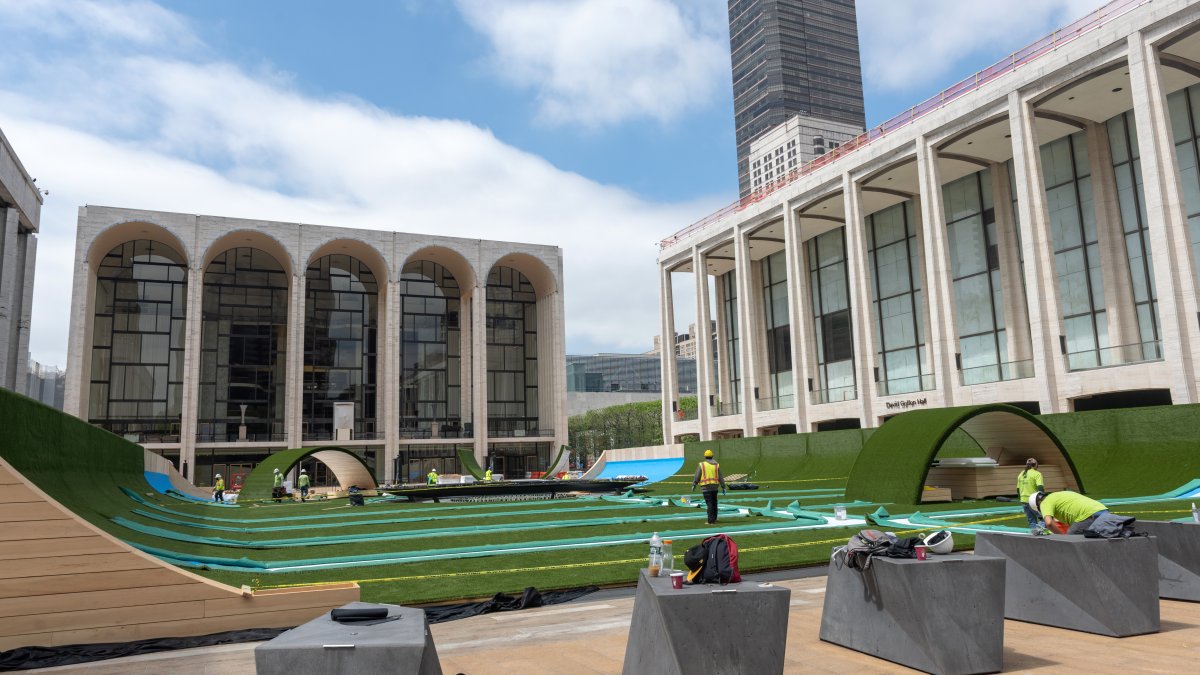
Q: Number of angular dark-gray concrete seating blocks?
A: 5